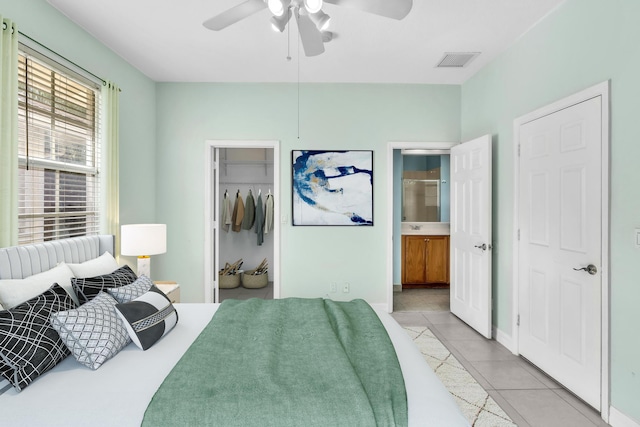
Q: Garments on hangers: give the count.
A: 5